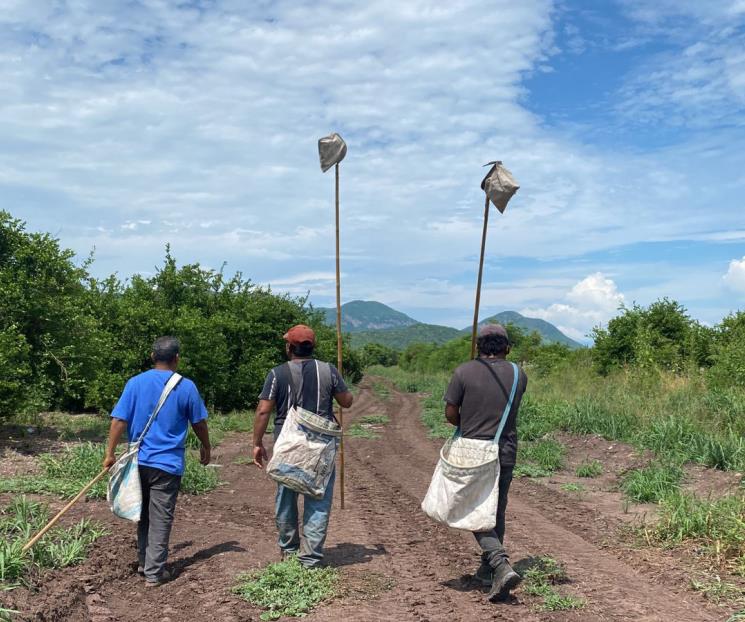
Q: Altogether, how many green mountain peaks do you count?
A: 2